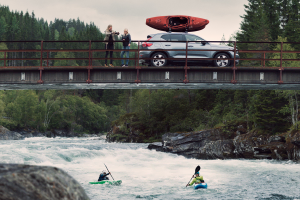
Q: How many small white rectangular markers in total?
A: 6